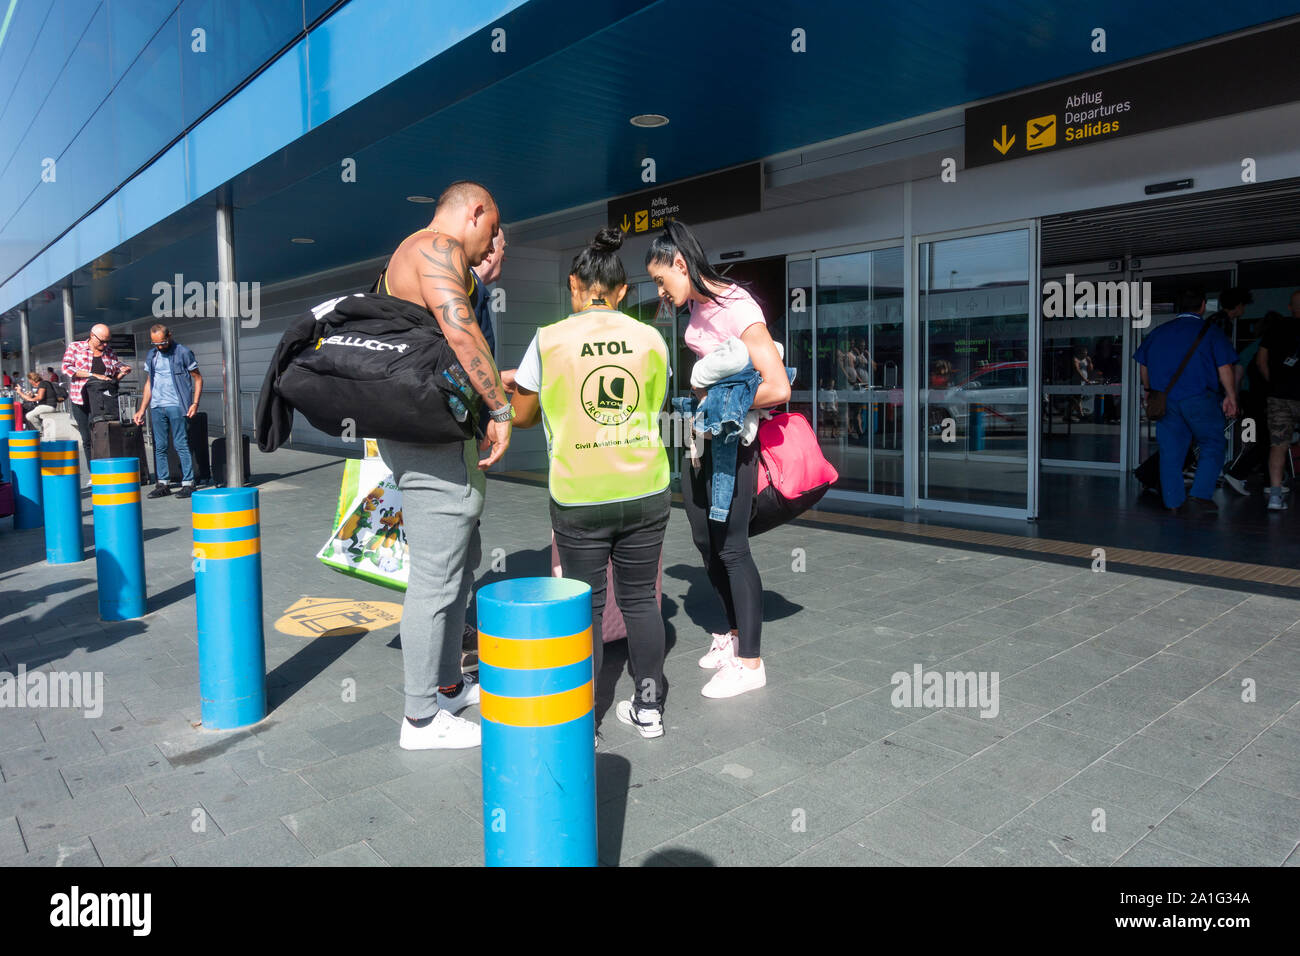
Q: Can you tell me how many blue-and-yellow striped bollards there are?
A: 6